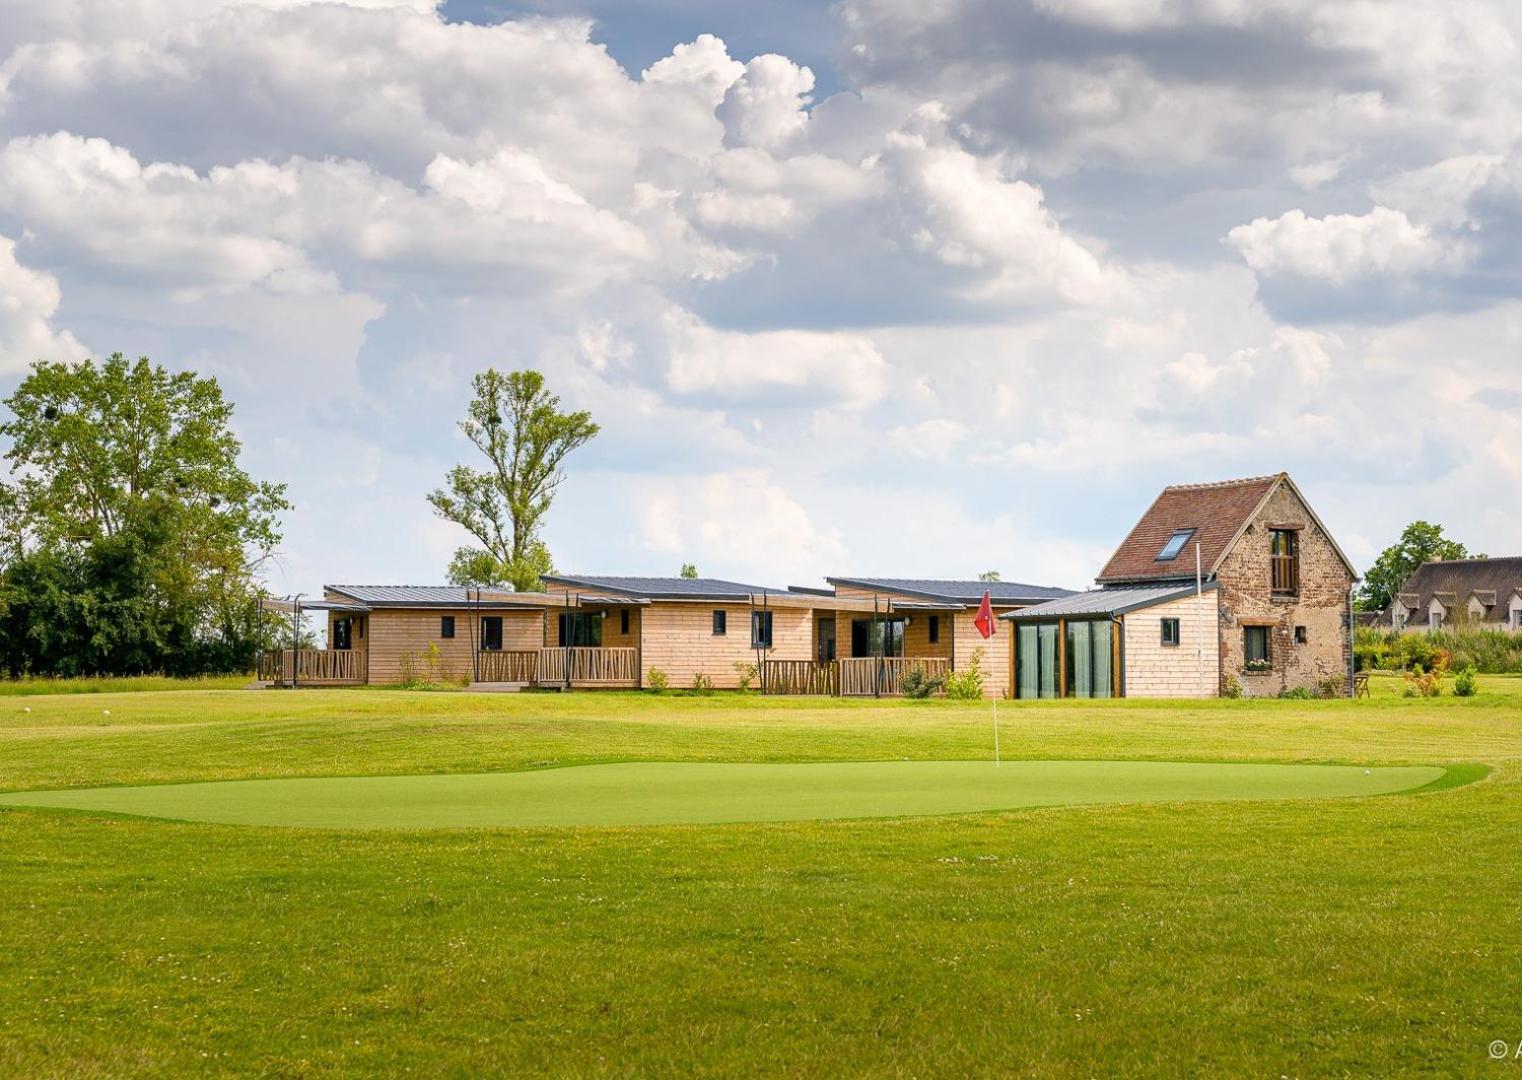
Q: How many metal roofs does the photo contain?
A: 4